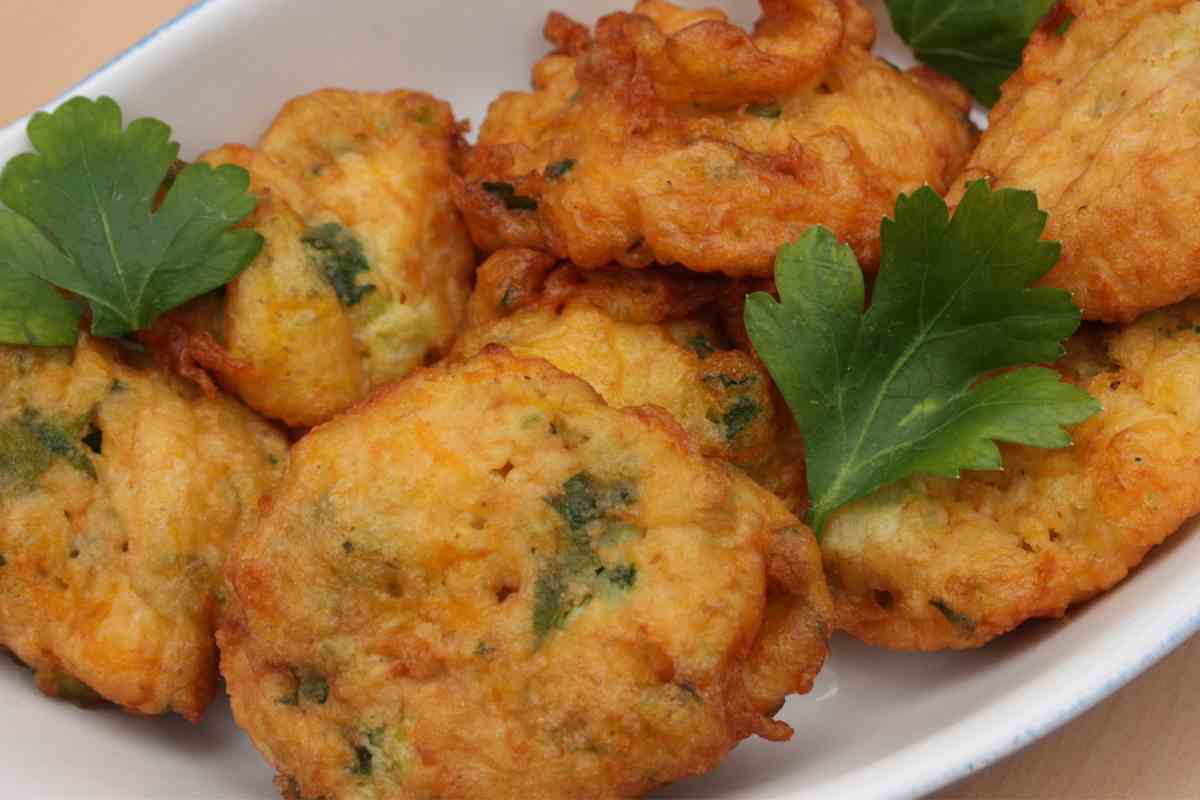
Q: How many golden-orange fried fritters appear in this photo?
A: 7